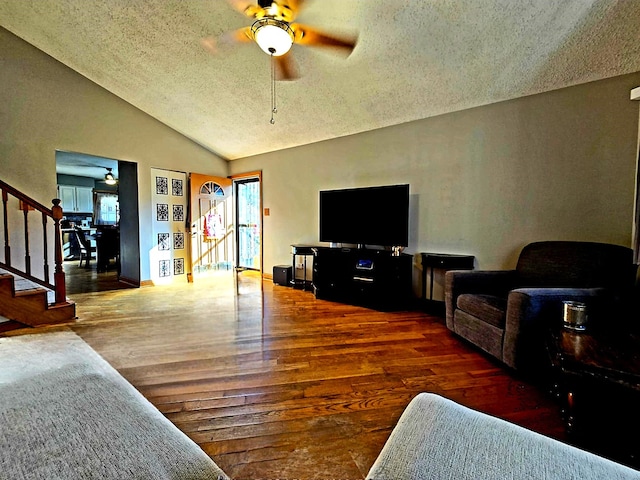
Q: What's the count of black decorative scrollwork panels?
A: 8